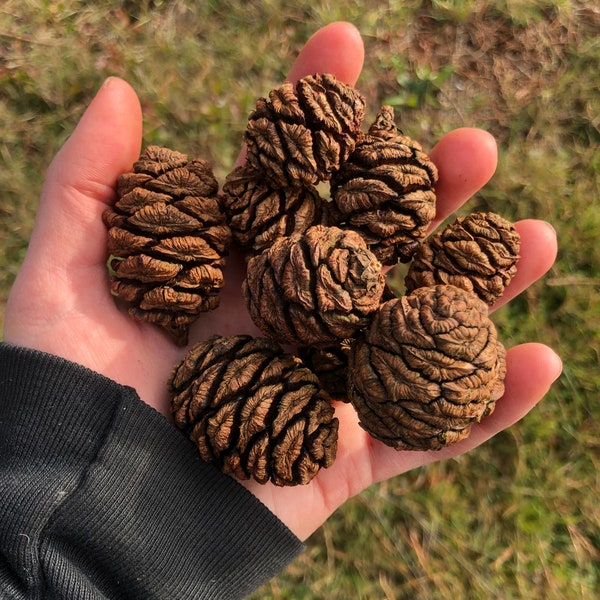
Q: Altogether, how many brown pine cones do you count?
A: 9